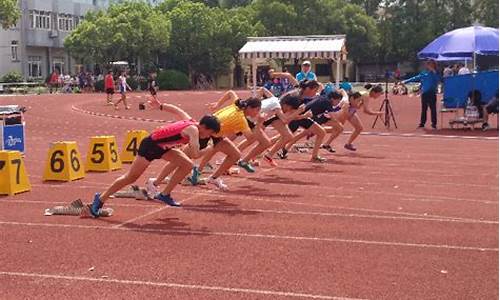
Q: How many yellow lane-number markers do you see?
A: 4